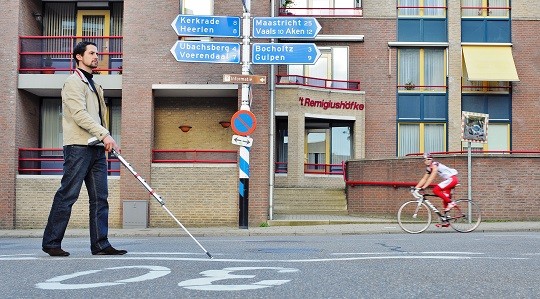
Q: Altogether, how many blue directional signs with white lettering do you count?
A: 4